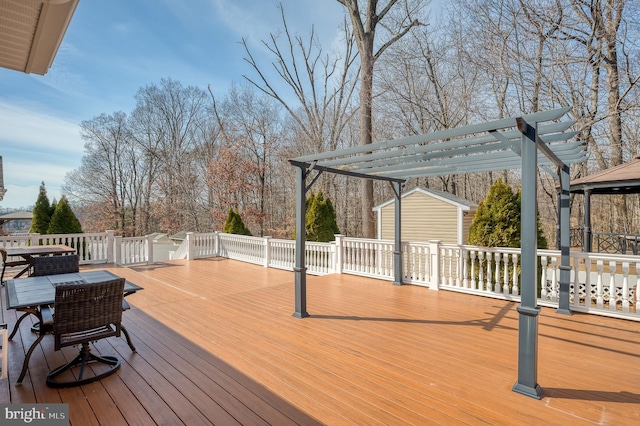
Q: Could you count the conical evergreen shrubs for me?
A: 5